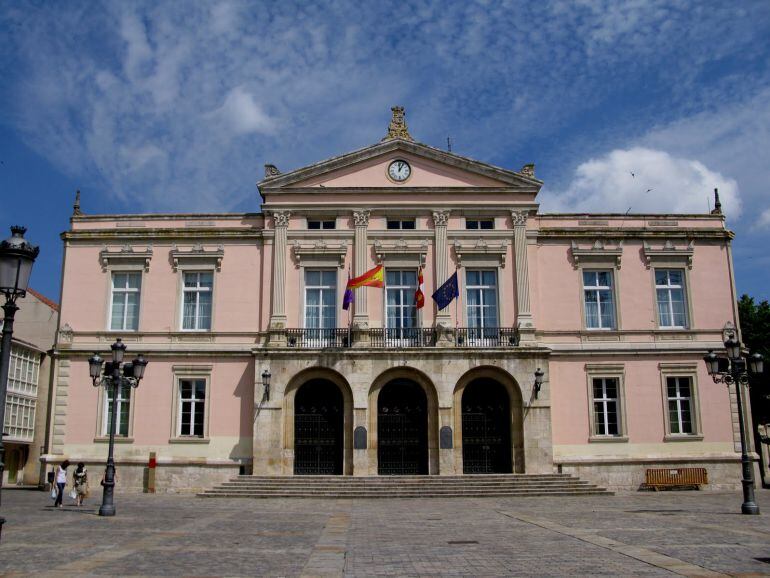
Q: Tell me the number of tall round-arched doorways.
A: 3